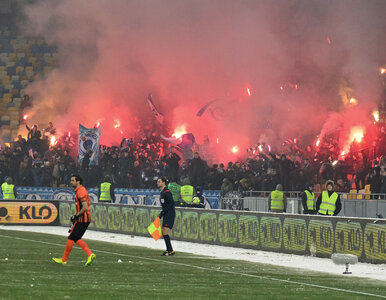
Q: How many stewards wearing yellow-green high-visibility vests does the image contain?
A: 6